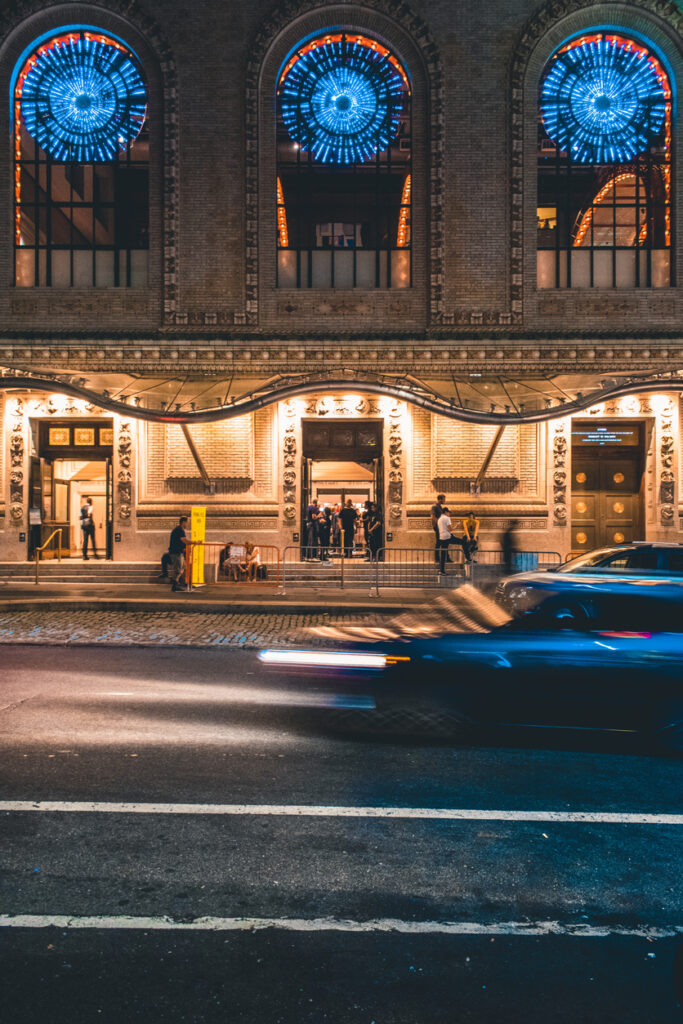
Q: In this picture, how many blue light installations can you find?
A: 3